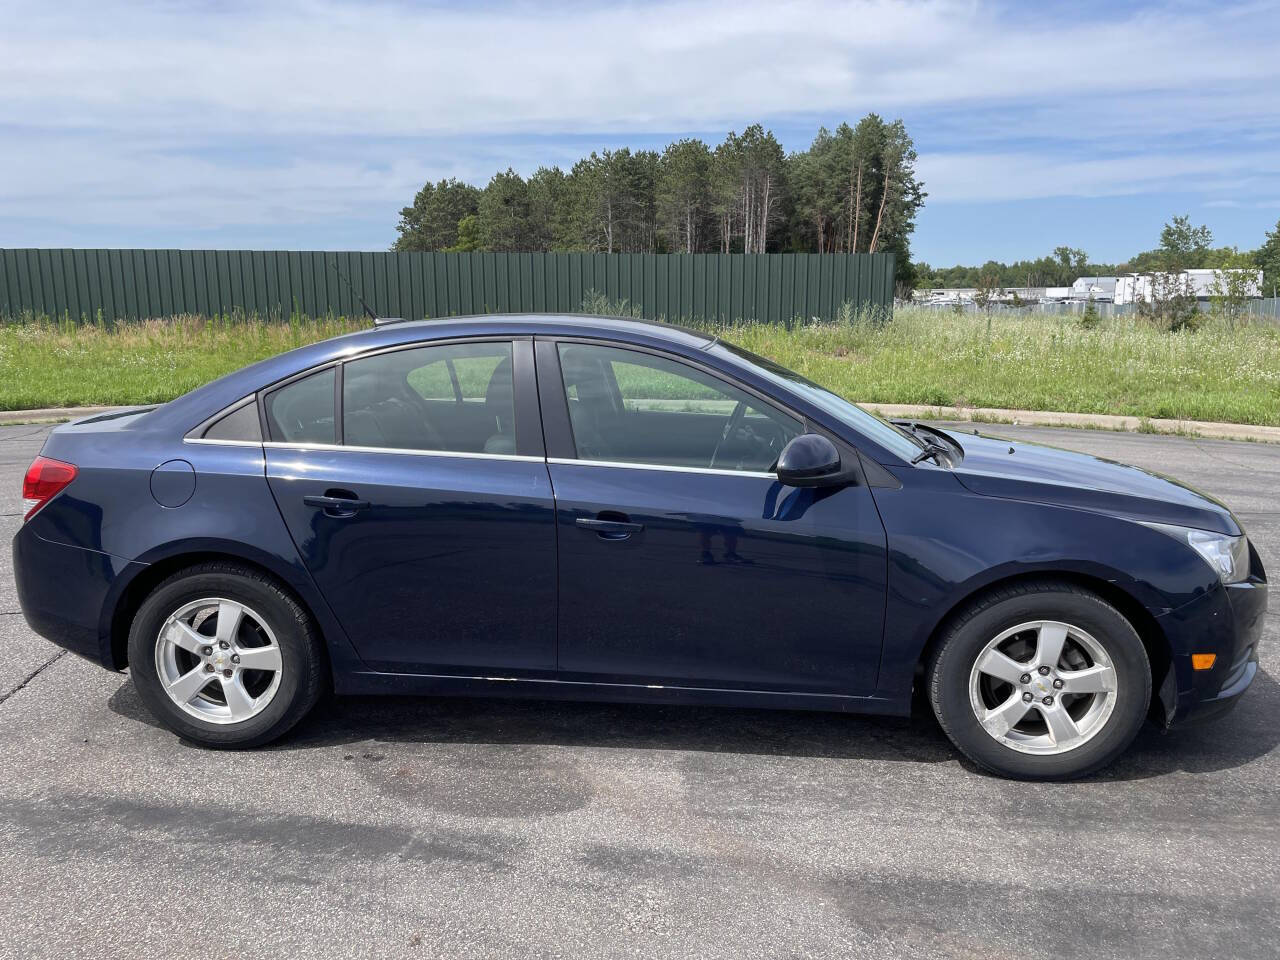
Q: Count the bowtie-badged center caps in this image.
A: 2